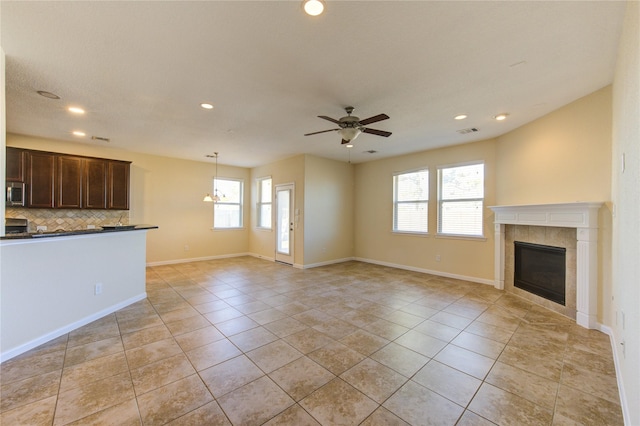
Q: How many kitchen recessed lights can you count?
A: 2